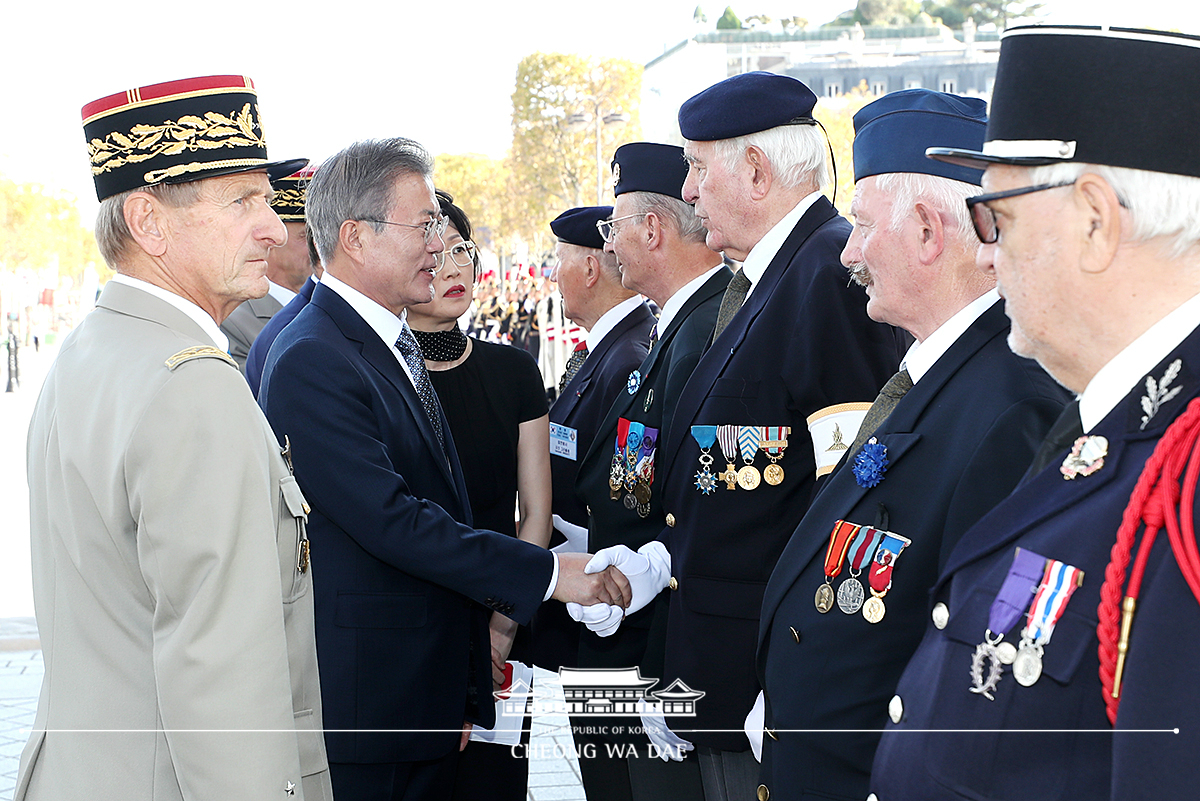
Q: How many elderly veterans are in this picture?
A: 5